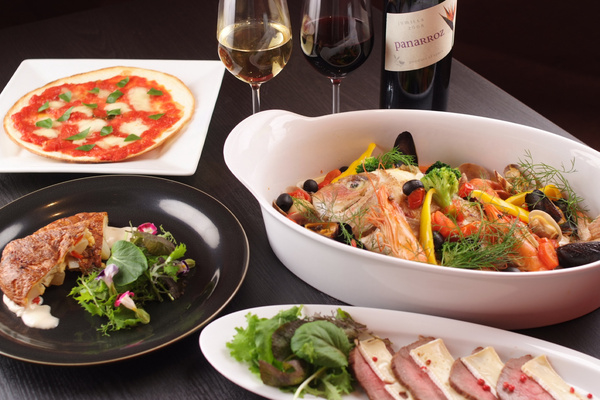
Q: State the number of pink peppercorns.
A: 10